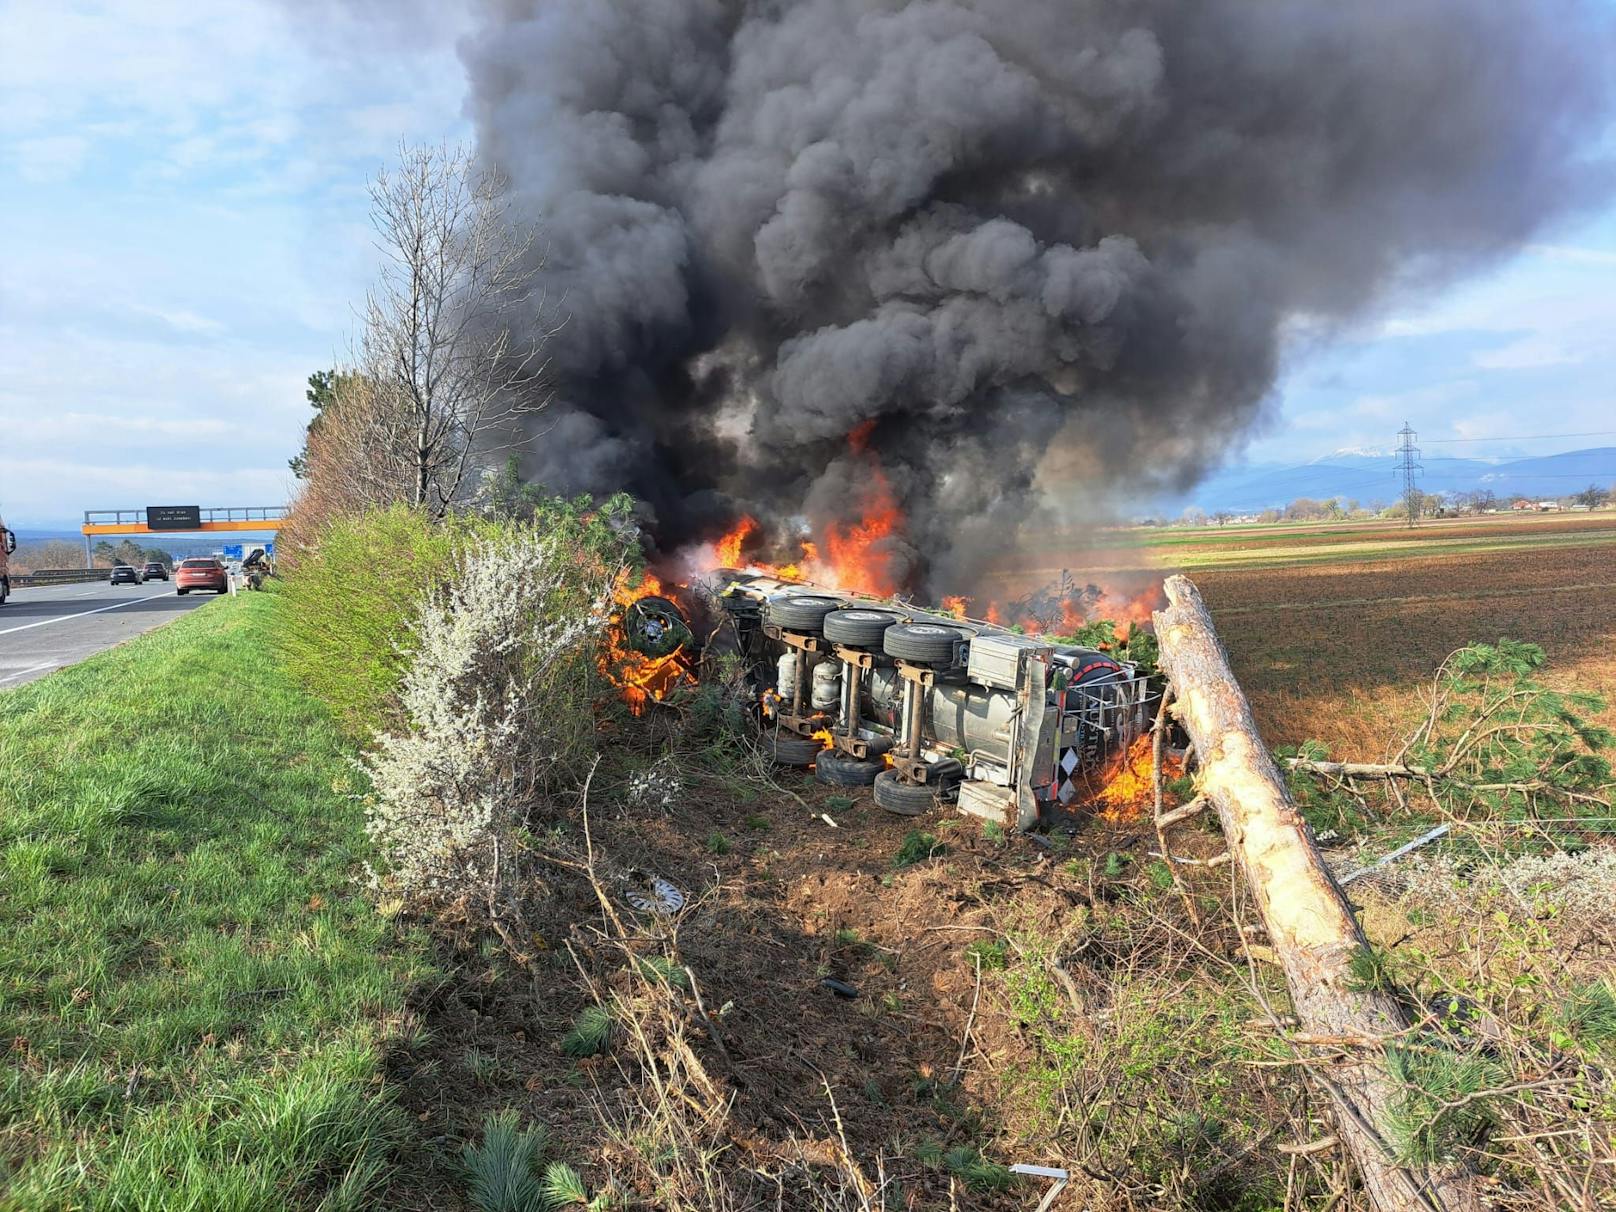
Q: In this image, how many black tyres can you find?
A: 7